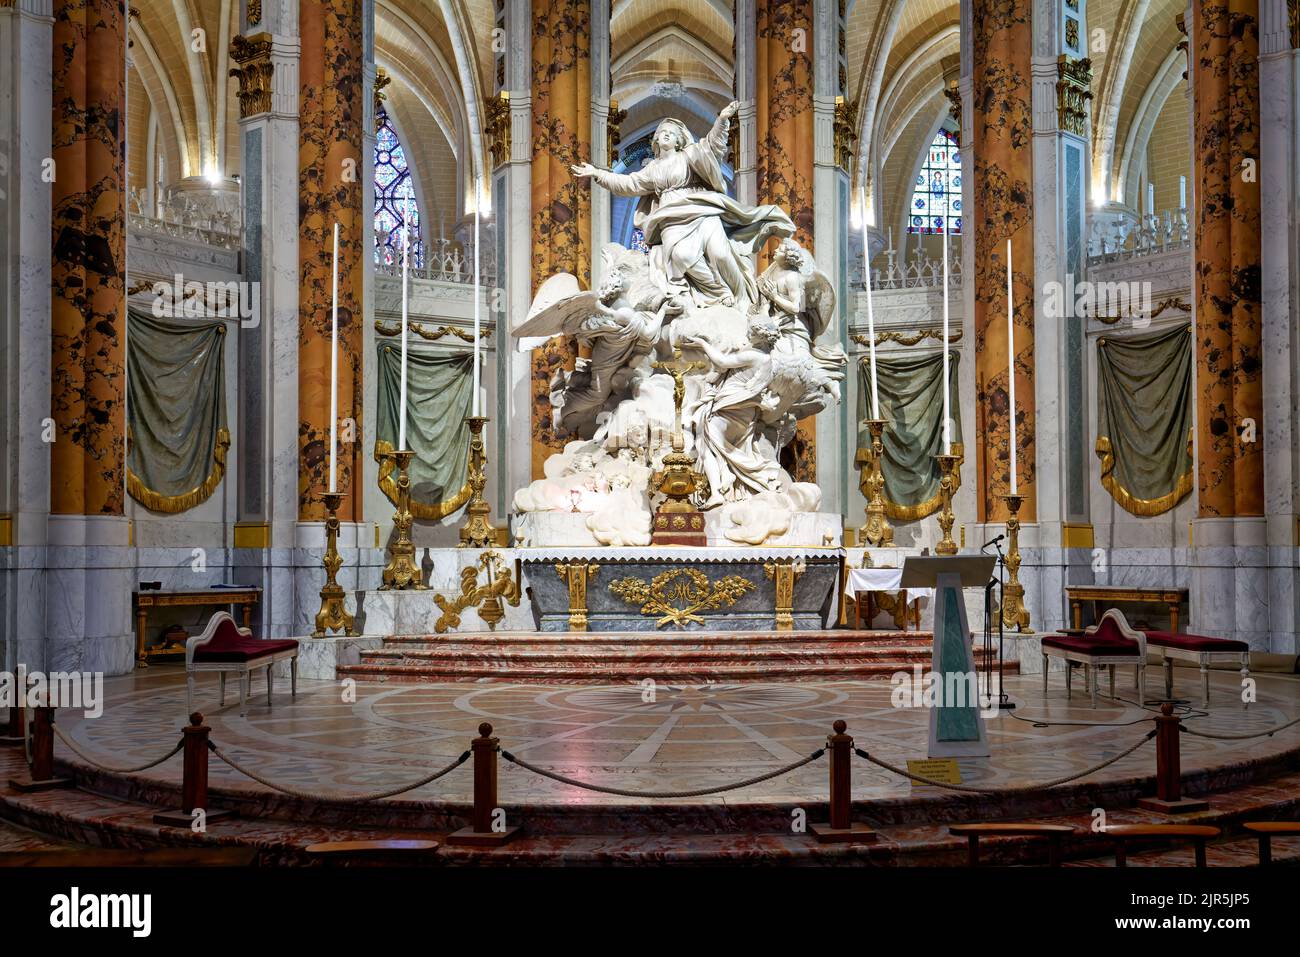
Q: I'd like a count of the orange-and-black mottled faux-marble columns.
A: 6